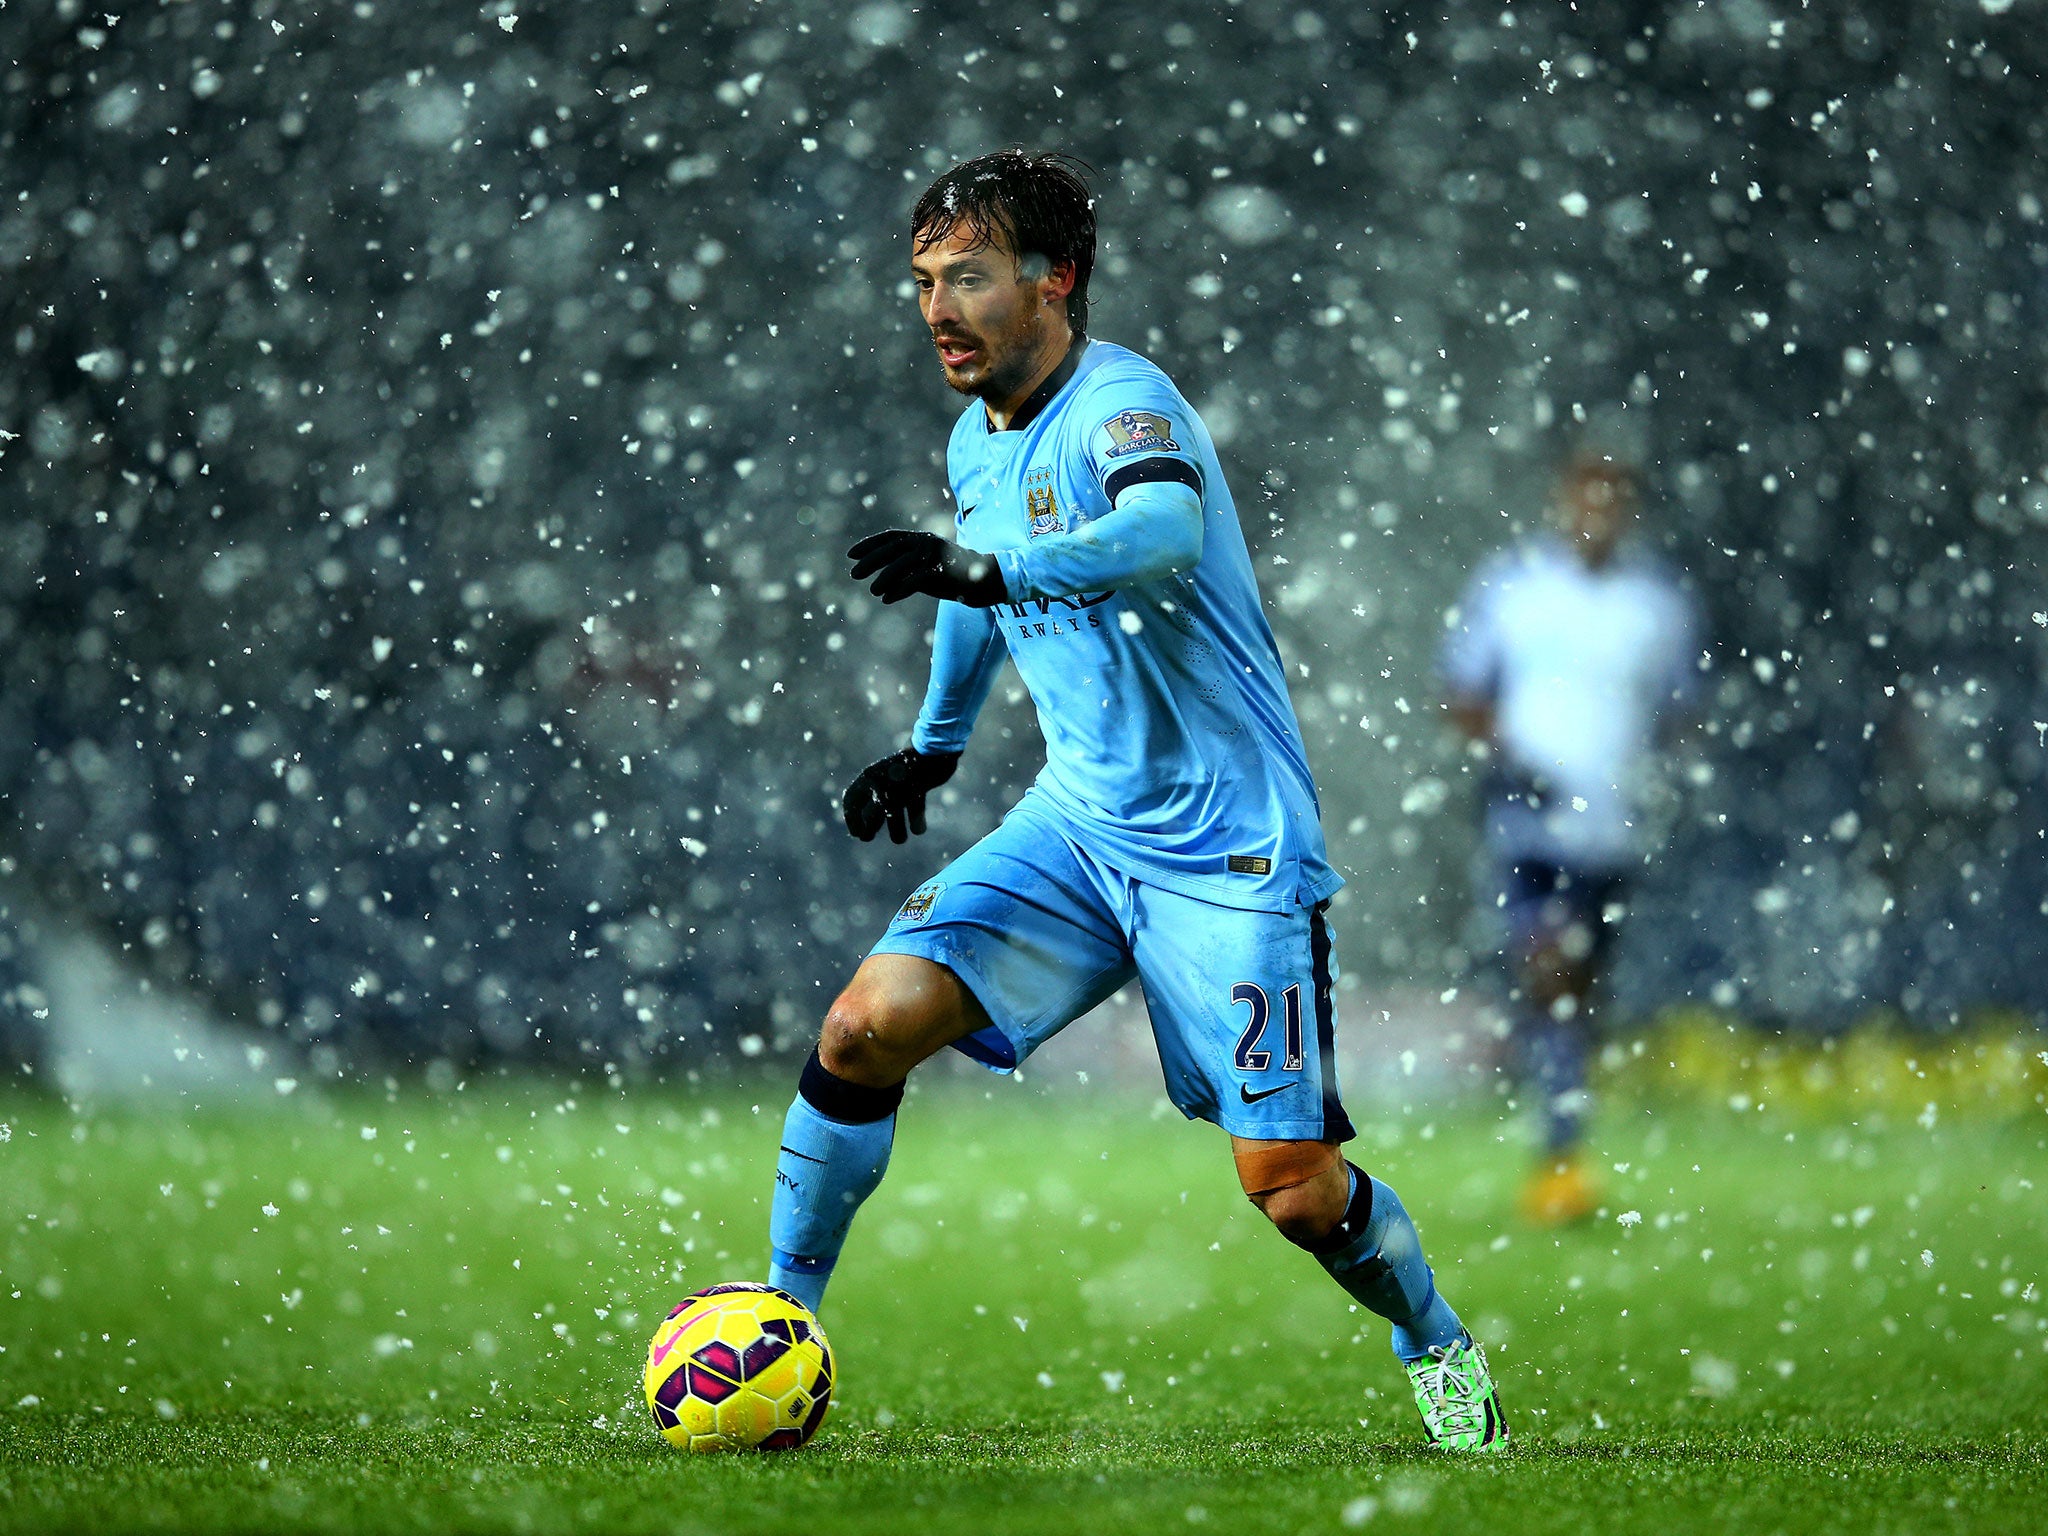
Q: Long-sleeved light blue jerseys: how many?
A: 1